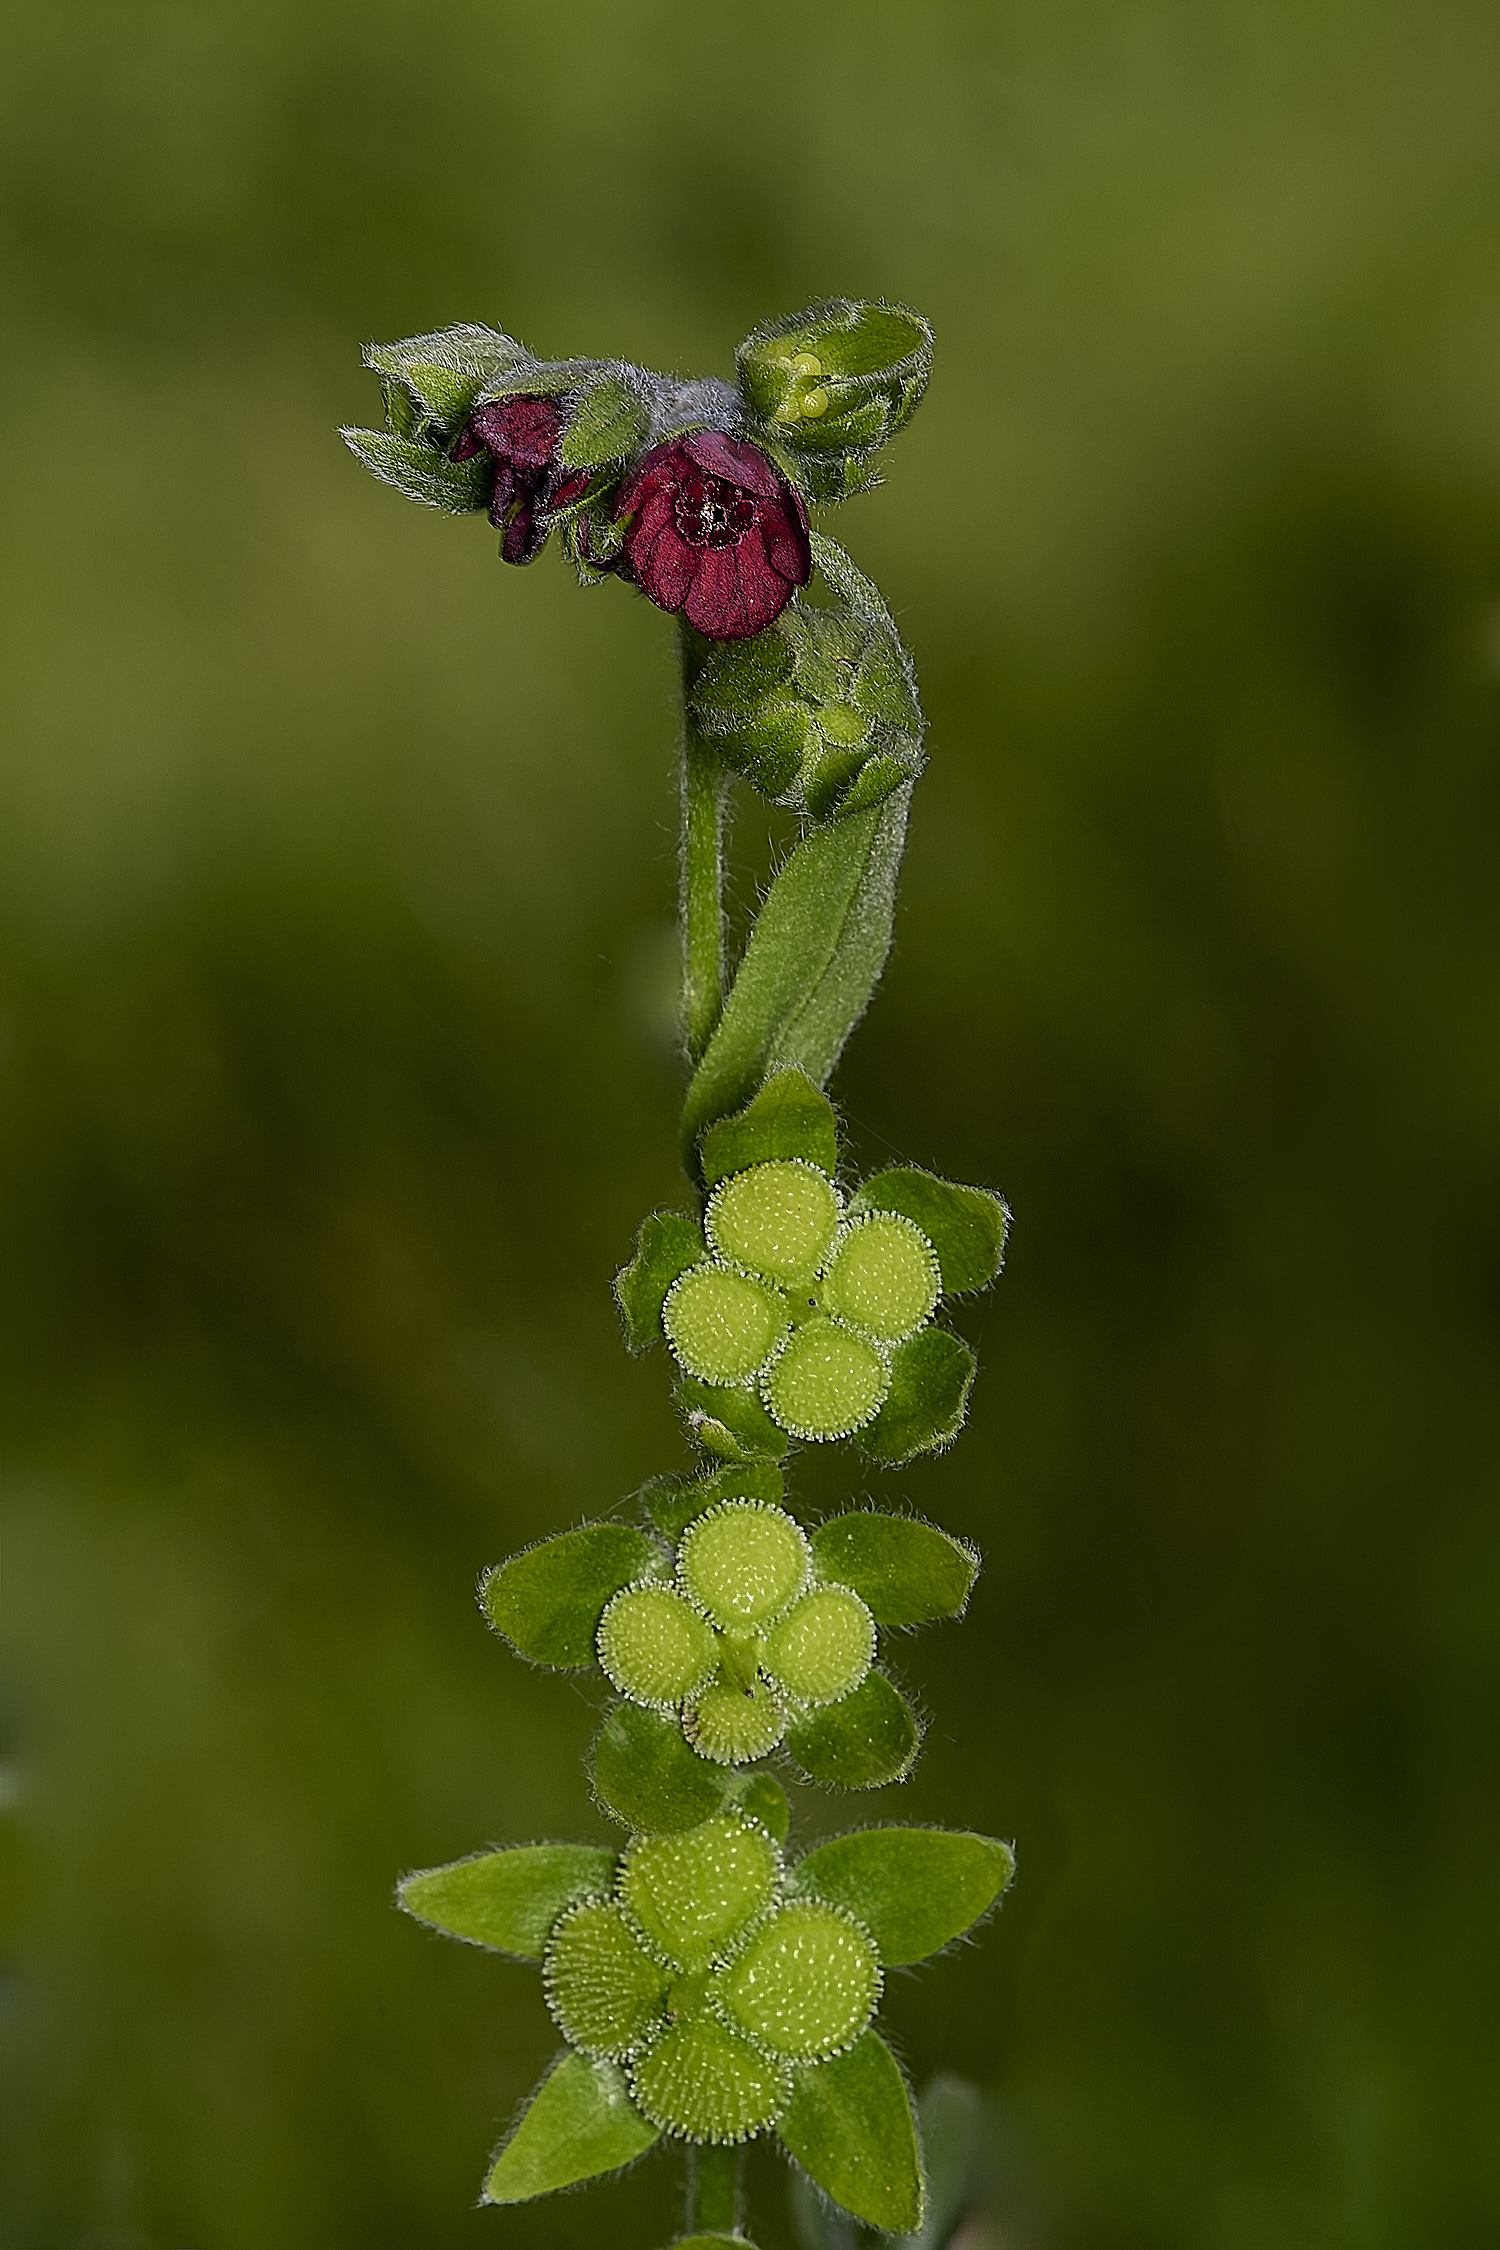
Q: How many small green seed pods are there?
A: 12